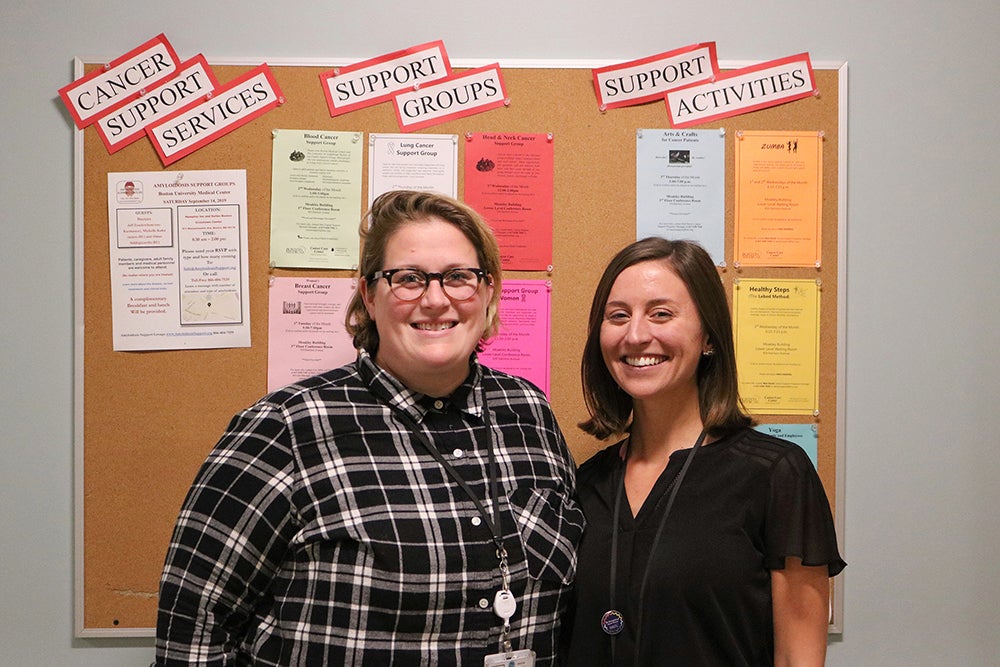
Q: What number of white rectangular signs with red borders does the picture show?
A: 7